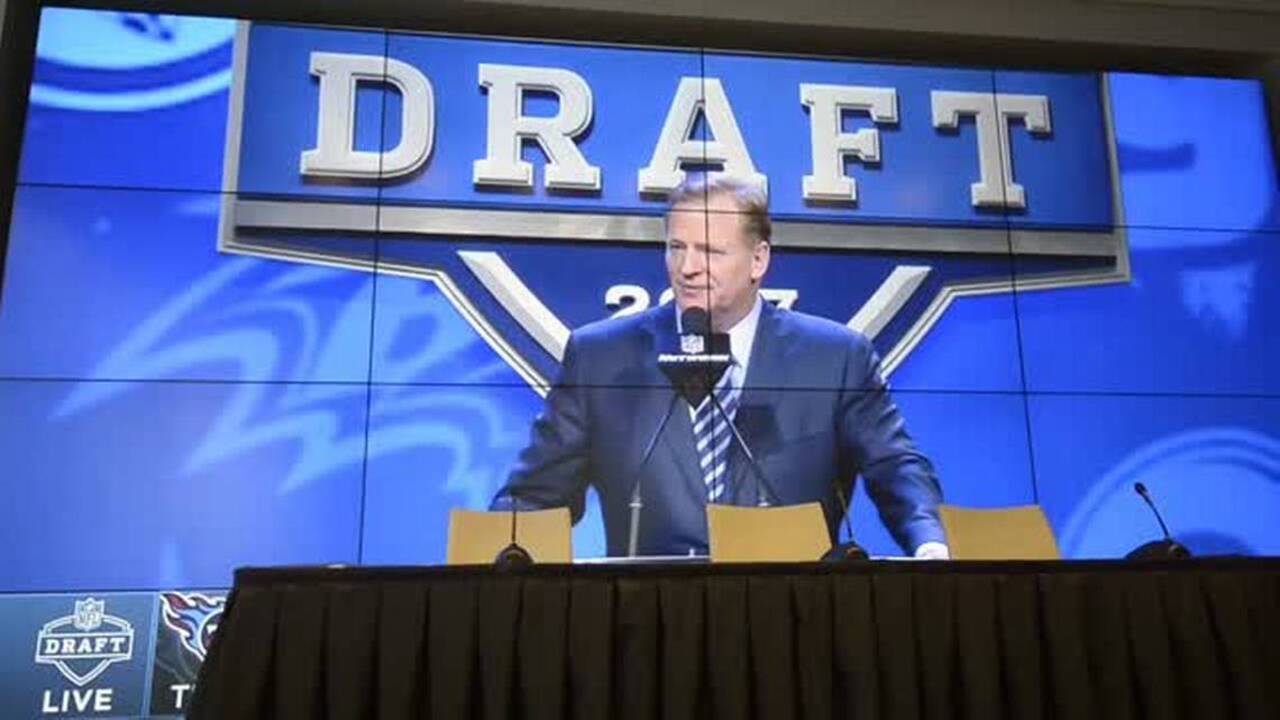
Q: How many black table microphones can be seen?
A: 3